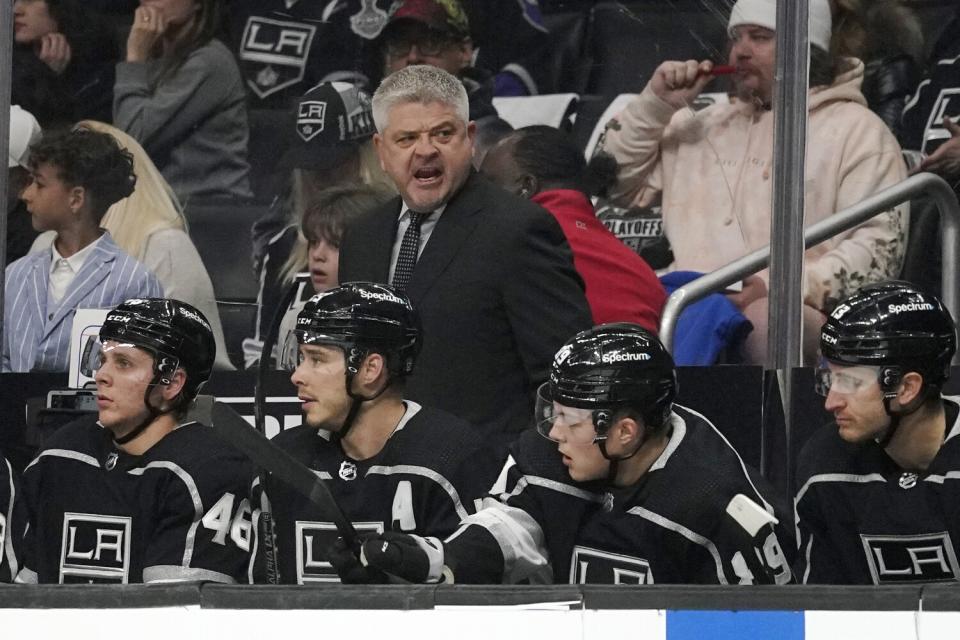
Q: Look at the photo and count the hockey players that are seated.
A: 4